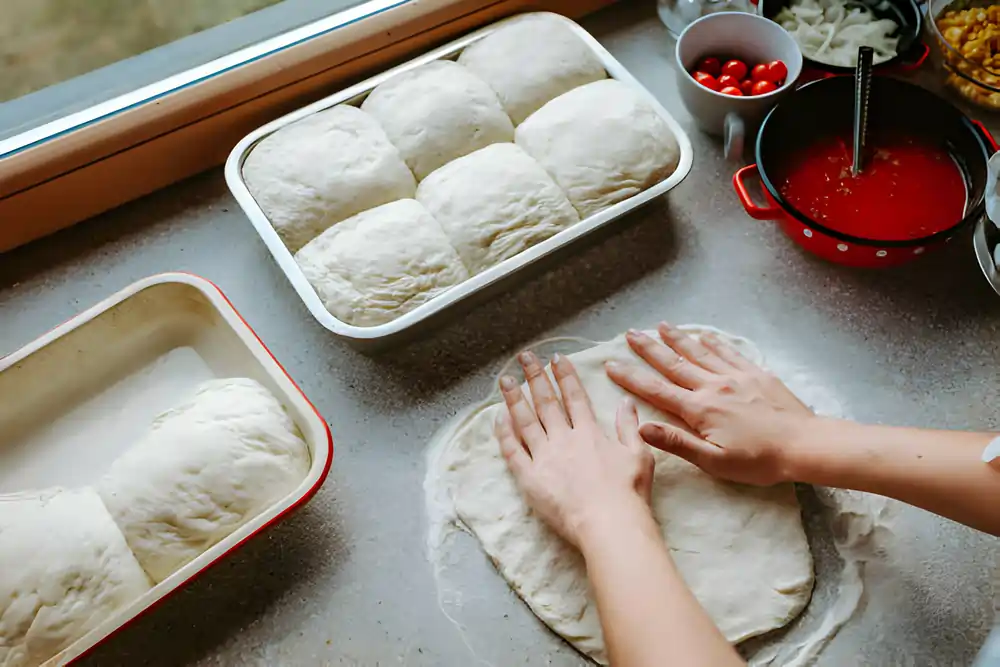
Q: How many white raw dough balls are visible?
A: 8